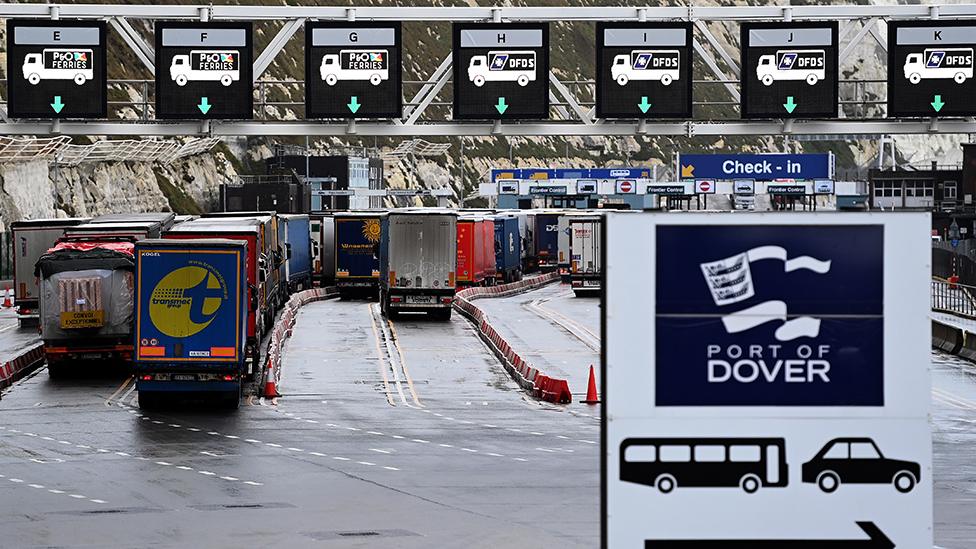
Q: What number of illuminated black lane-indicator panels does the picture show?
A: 7